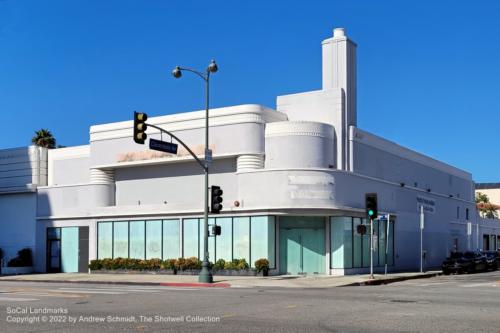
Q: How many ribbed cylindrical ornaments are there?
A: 2